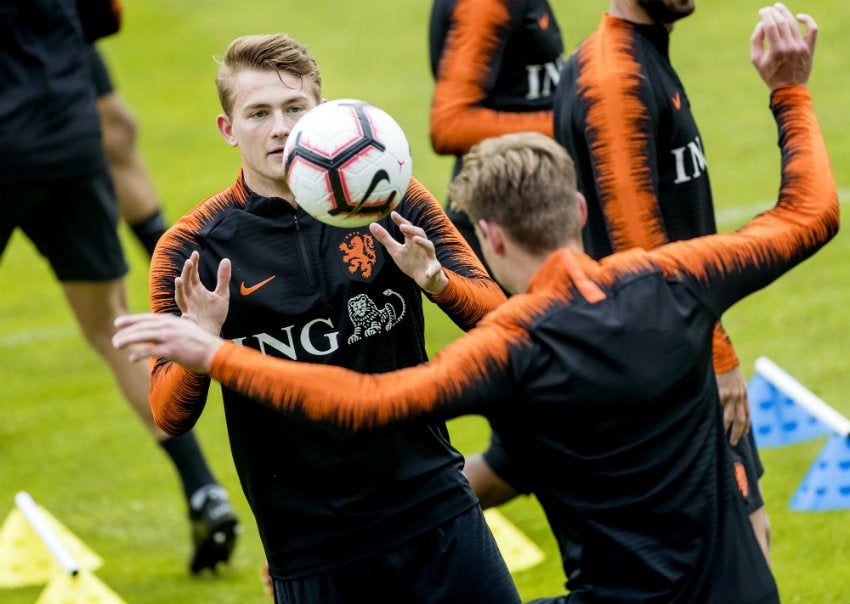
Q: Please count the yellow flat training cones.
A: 3